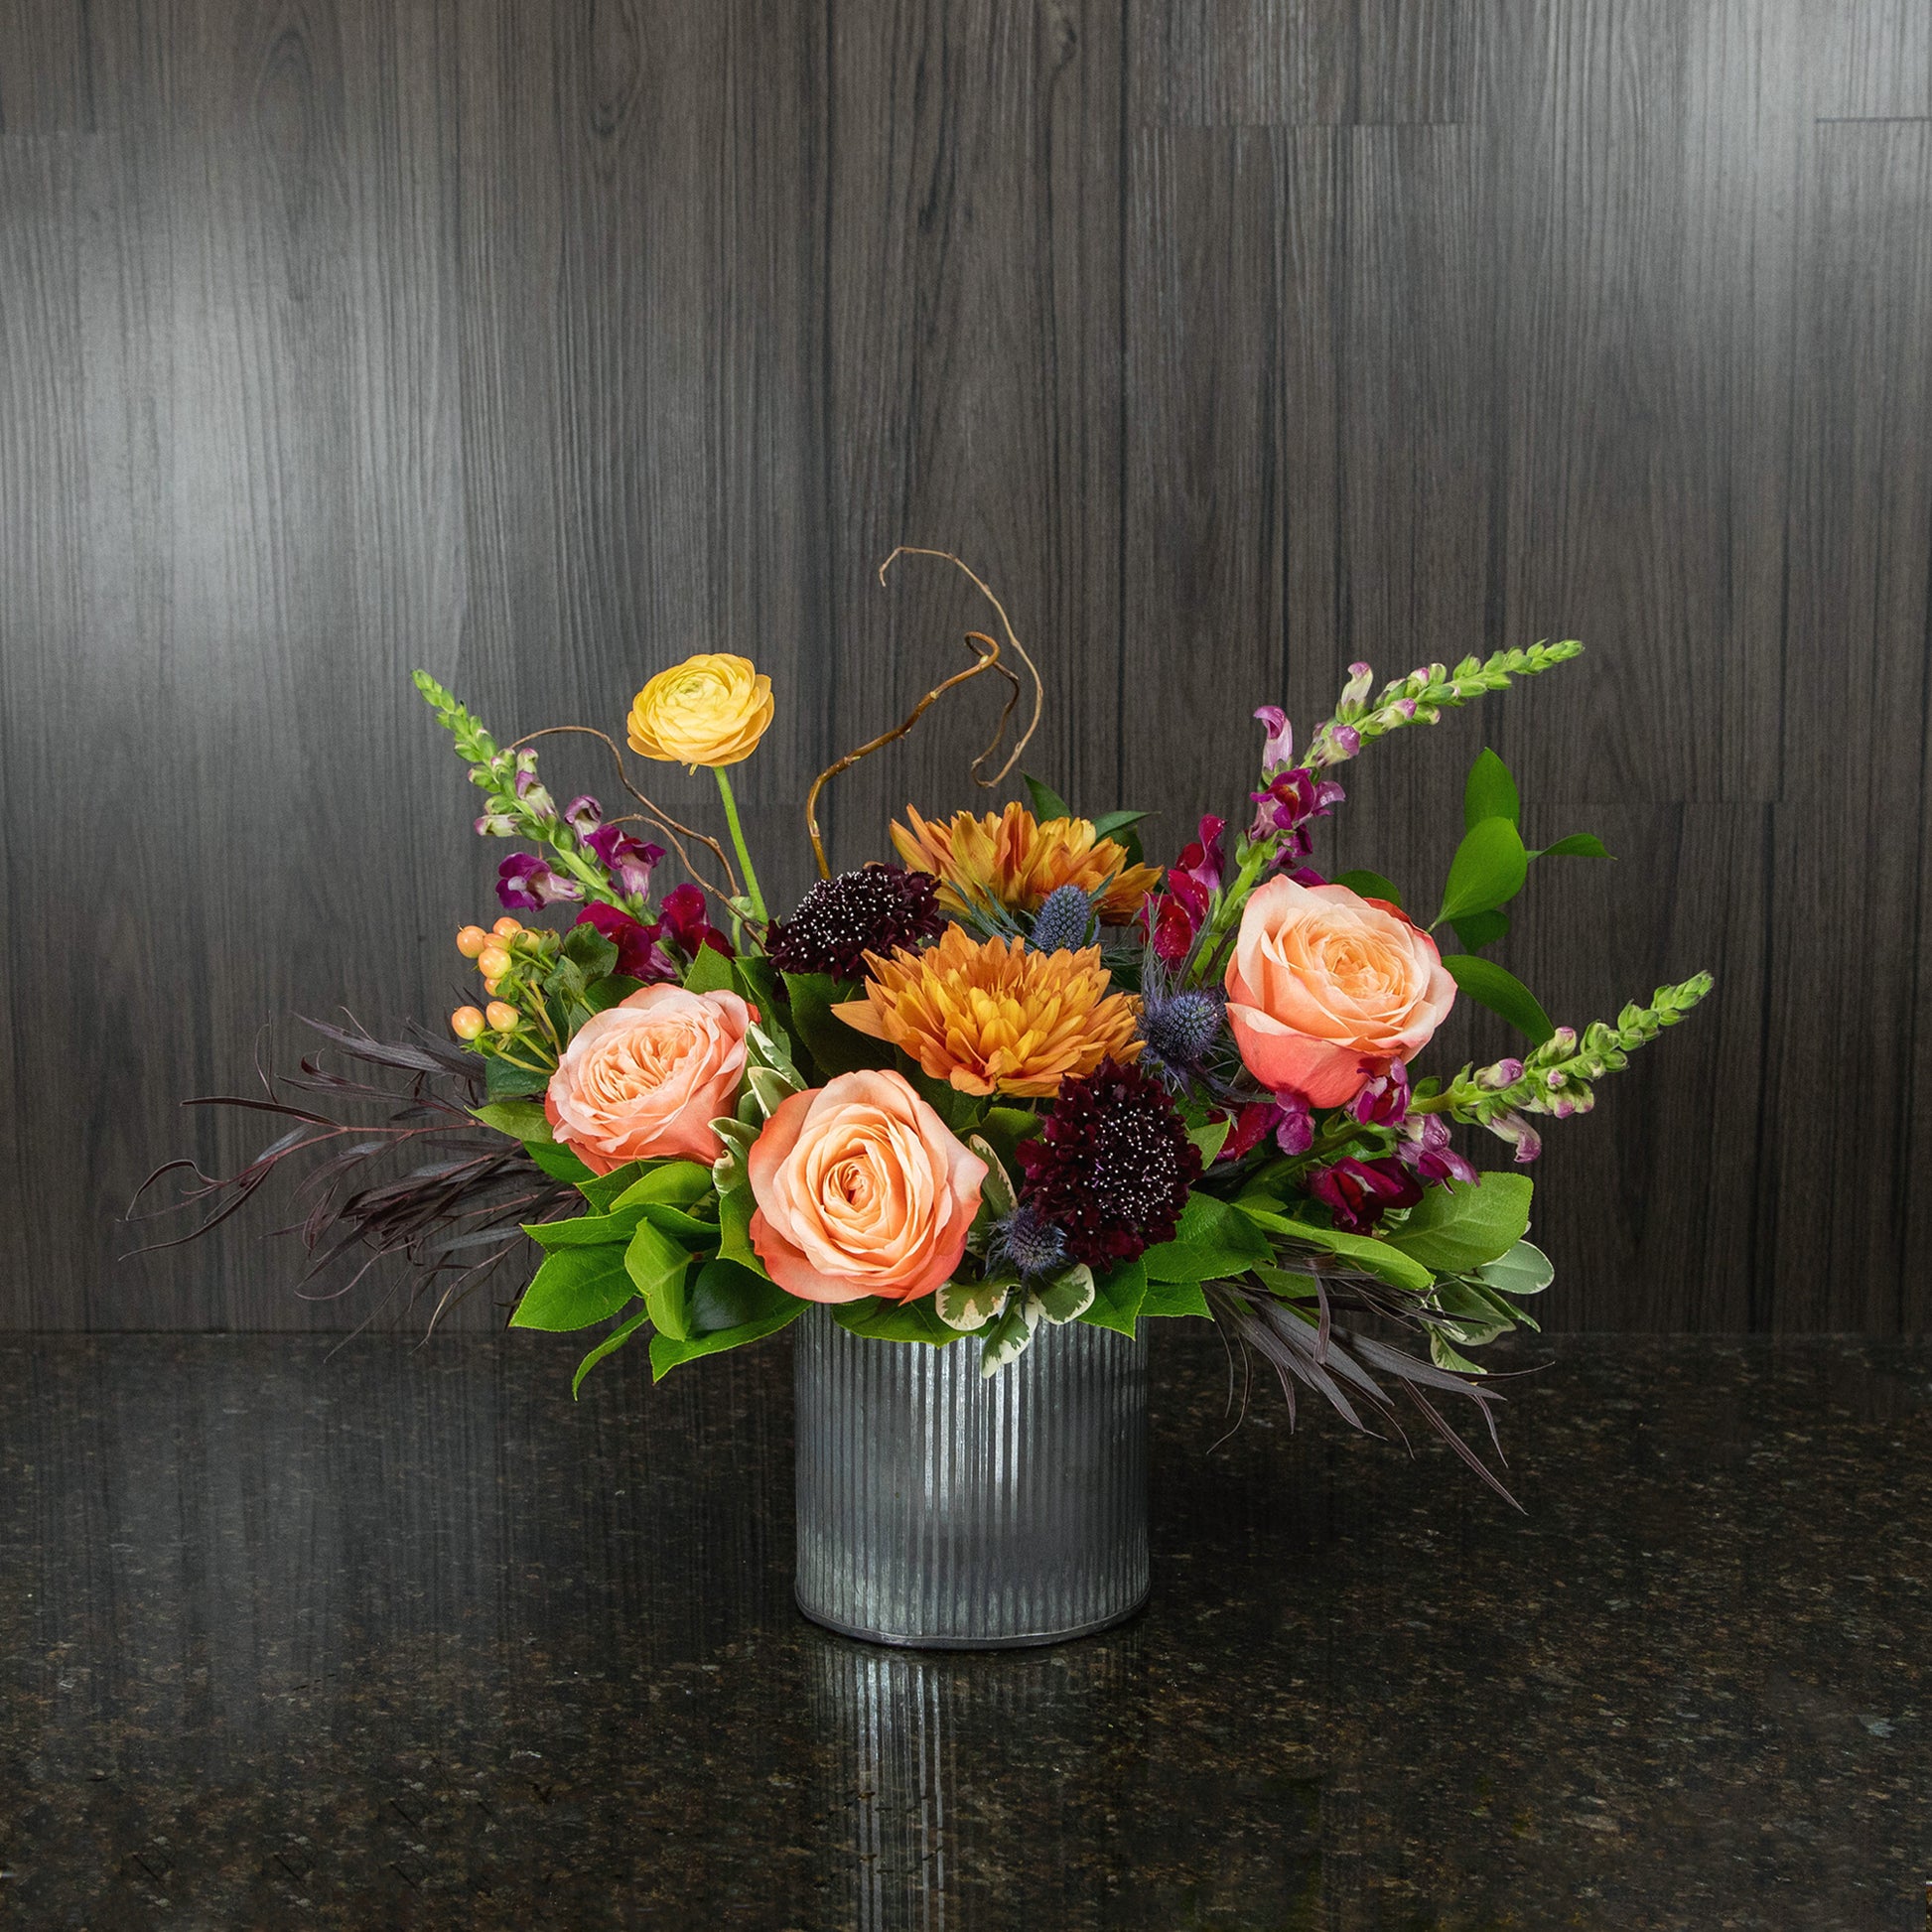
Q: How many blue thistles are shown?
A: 3